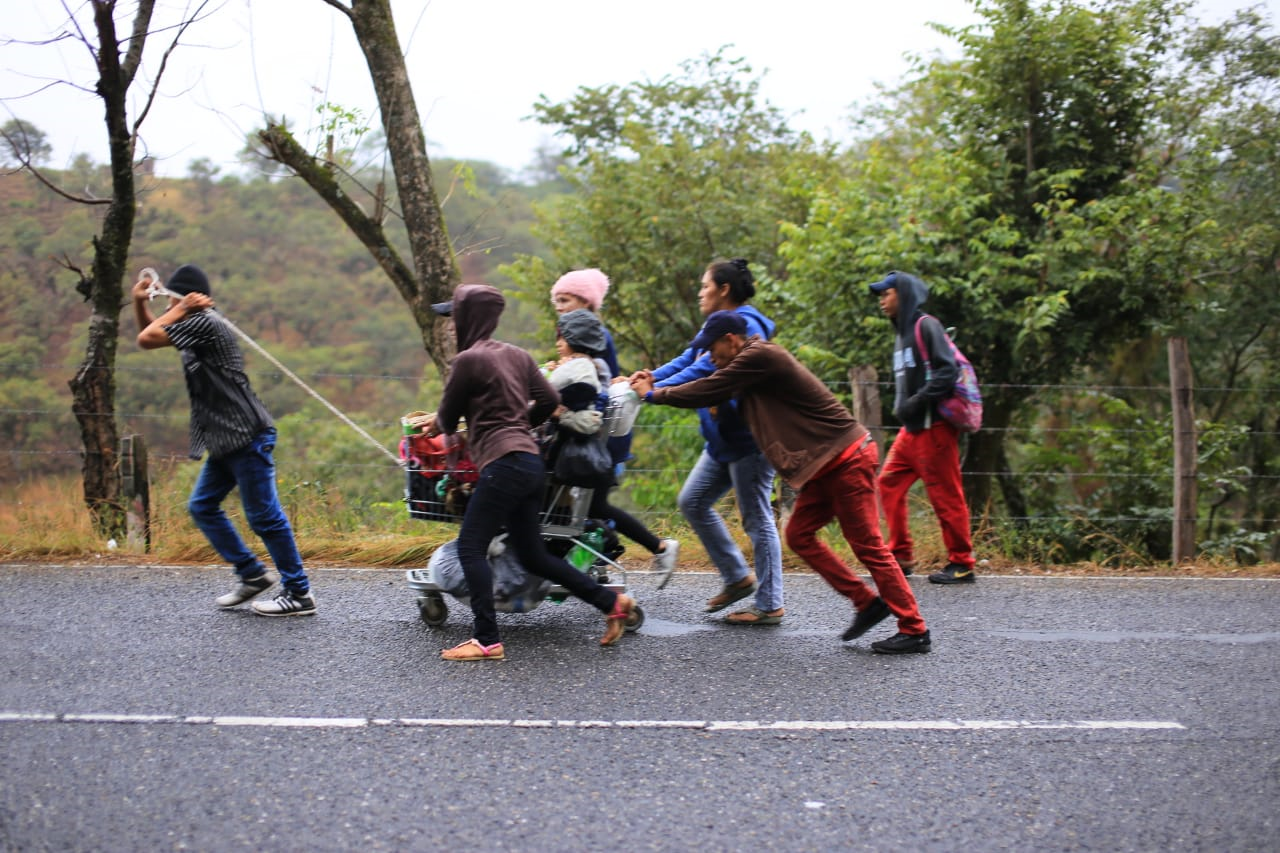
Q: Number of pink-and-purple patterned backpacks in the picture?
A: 1